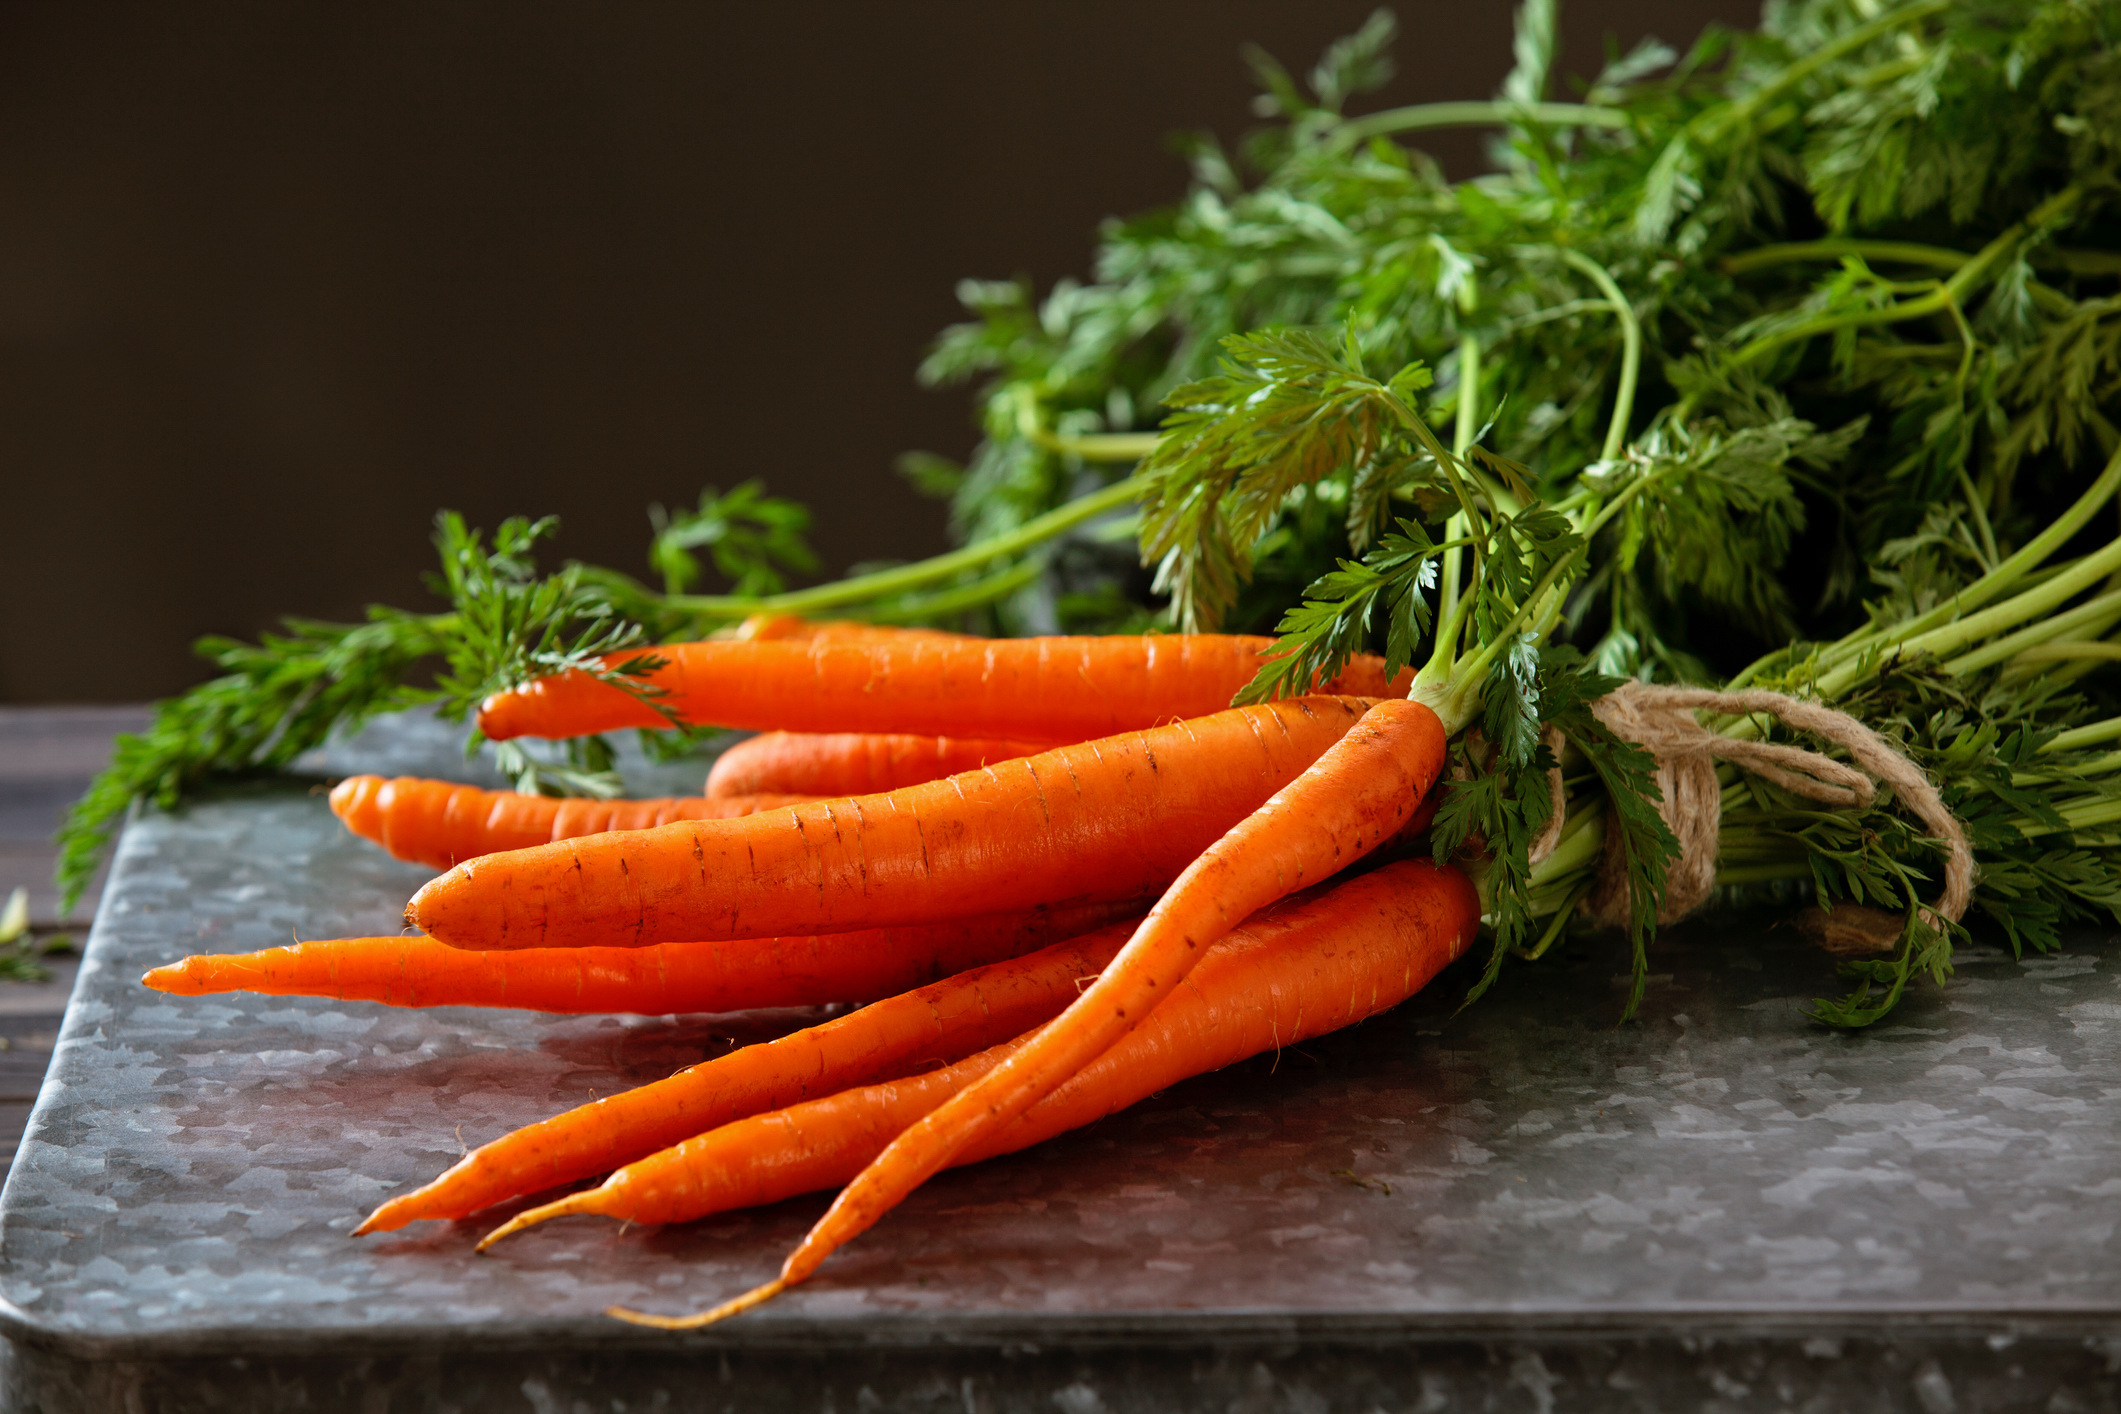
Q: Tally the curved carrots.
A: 1